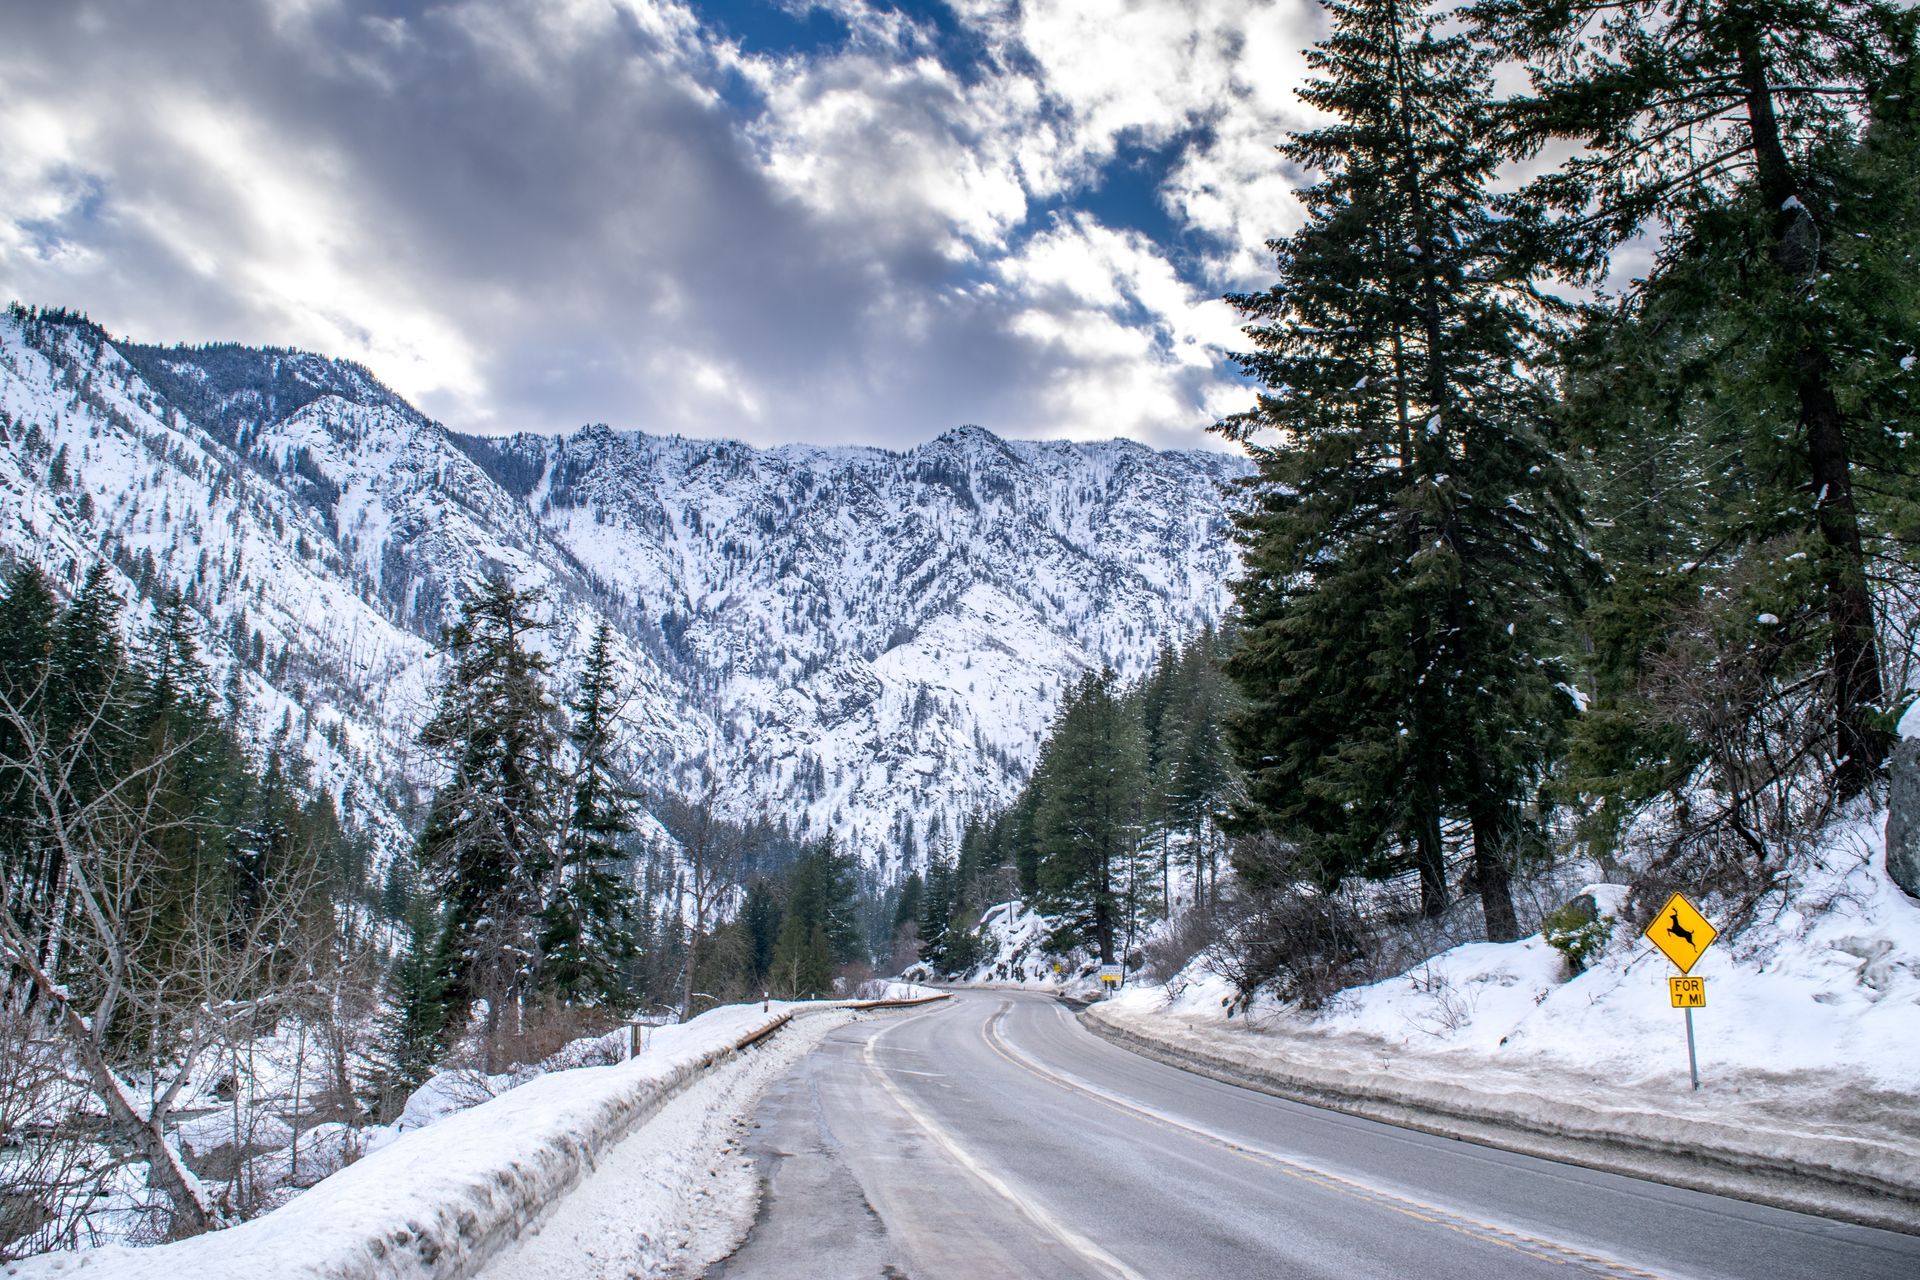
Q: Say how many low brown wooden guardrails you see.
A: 1